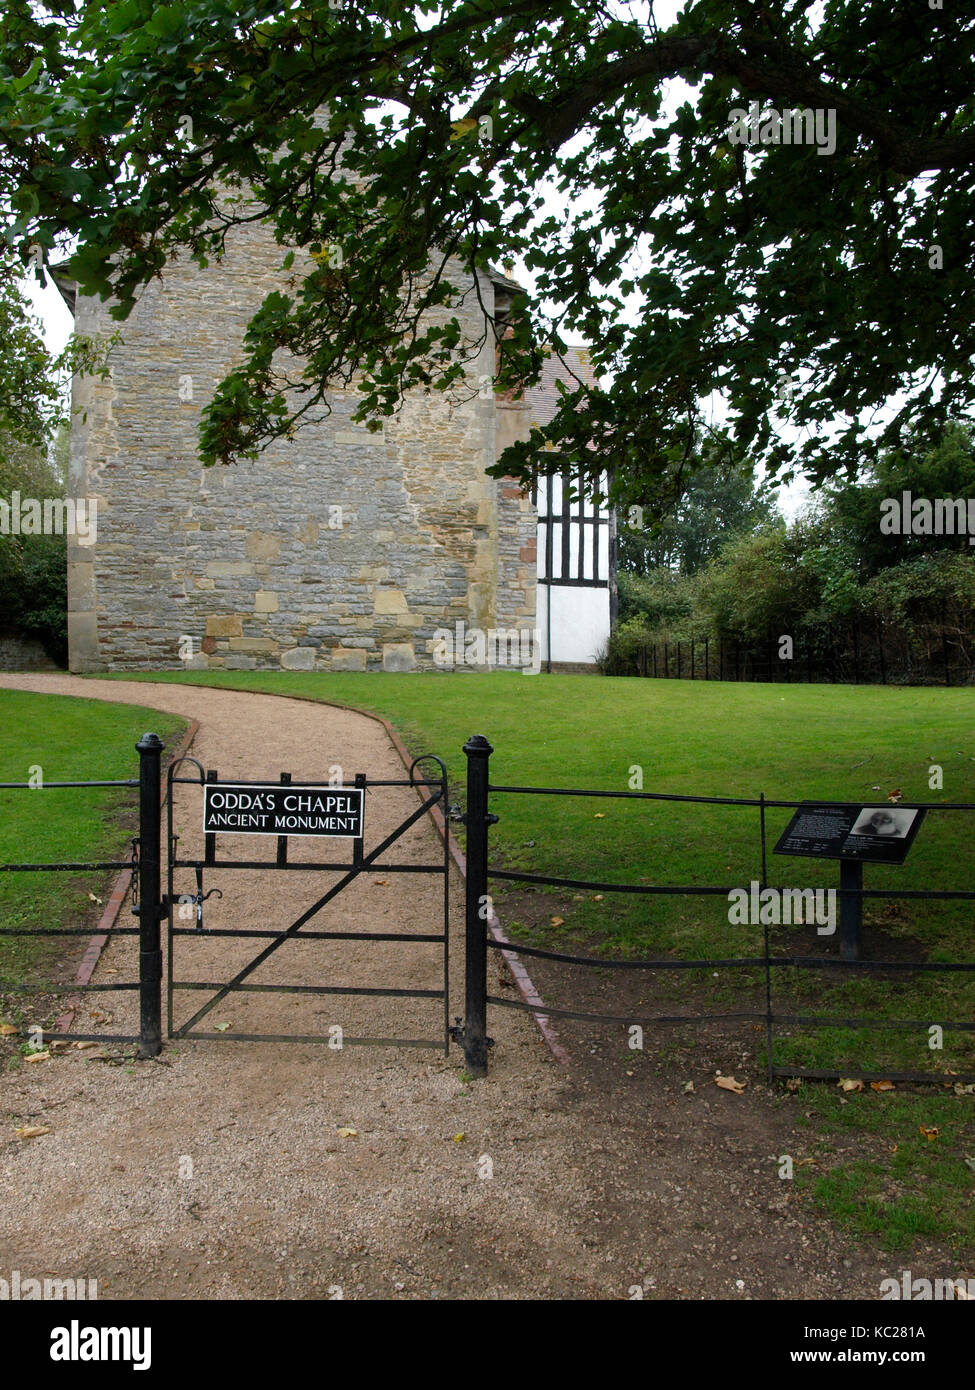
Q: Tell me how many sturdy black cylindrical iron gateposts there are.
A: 2